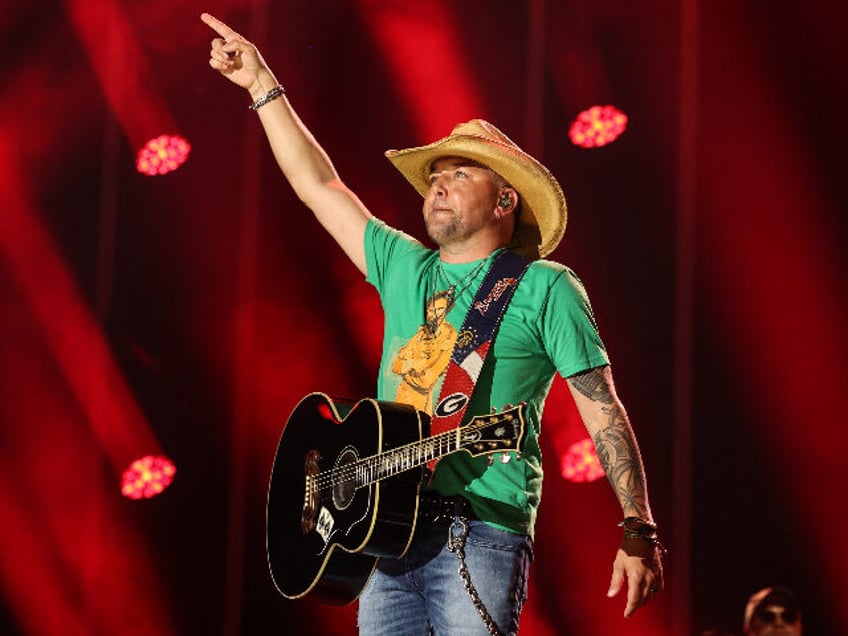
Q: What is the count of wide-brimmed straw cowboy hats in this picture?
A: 1